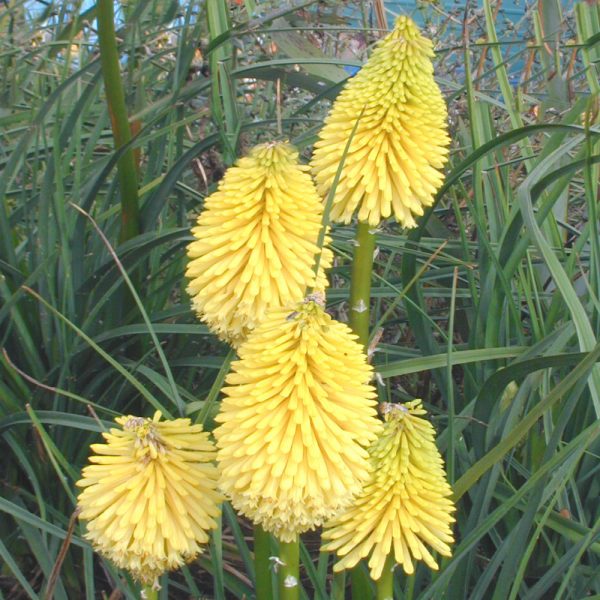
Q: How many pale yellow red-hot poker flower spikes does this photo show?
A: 5